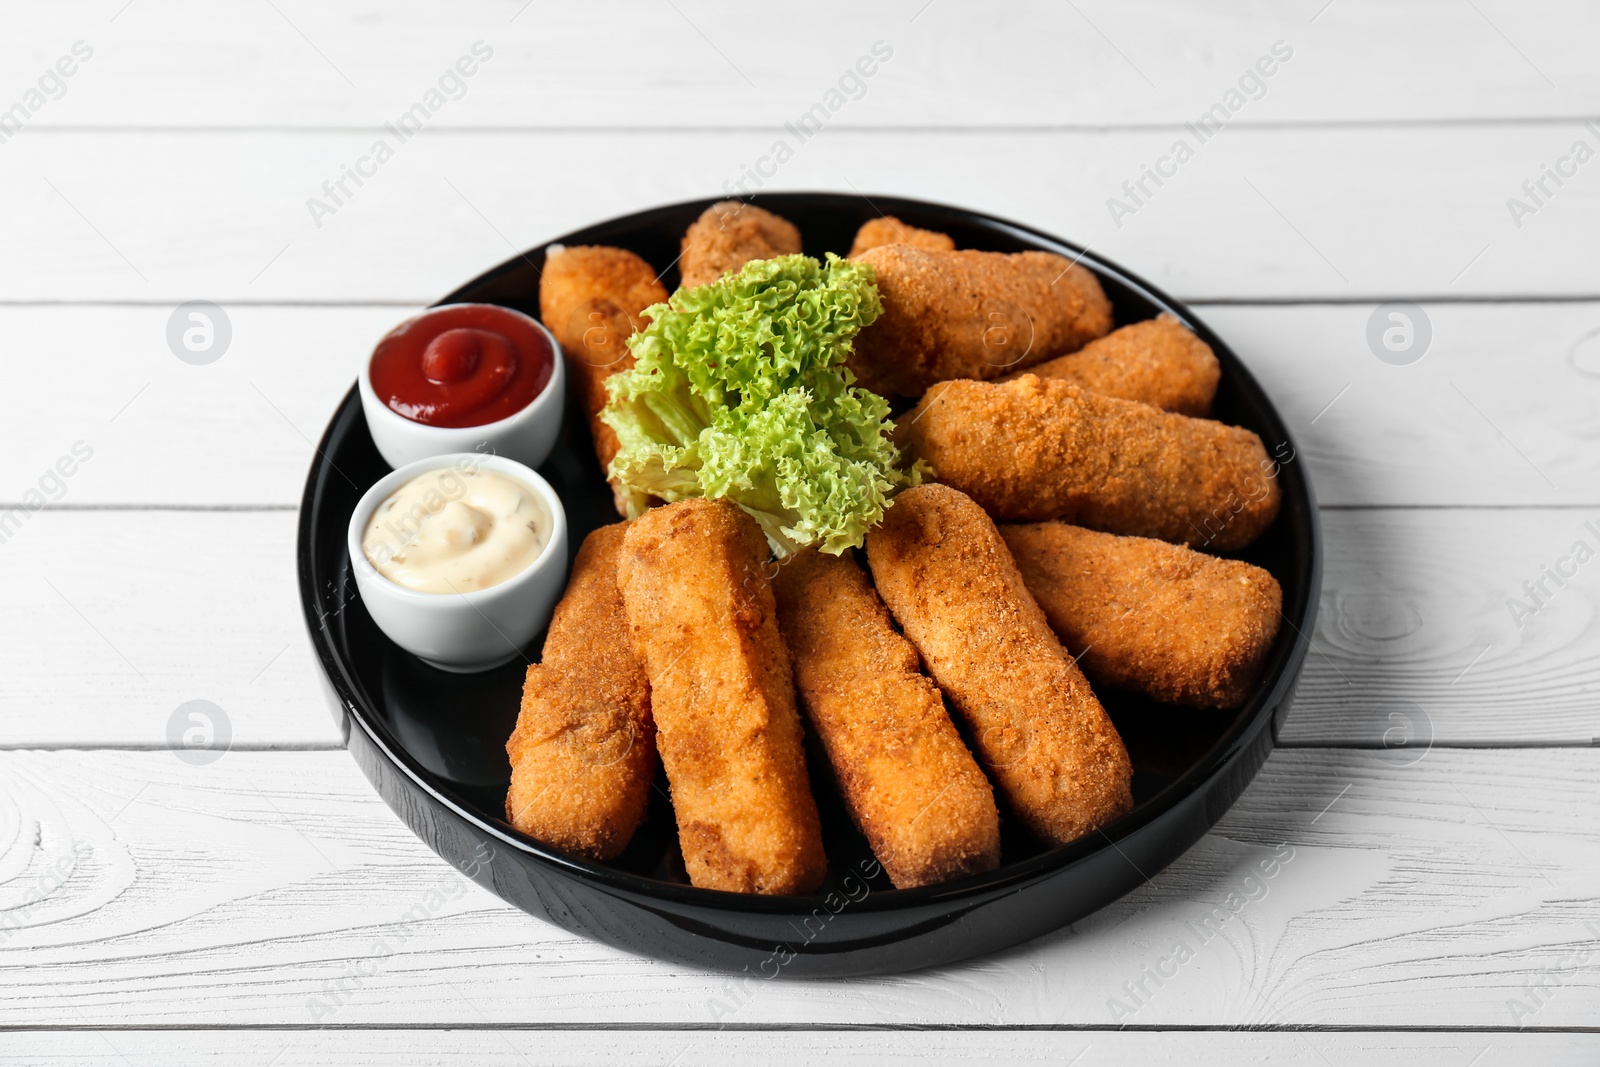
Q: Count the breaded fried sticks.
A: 11